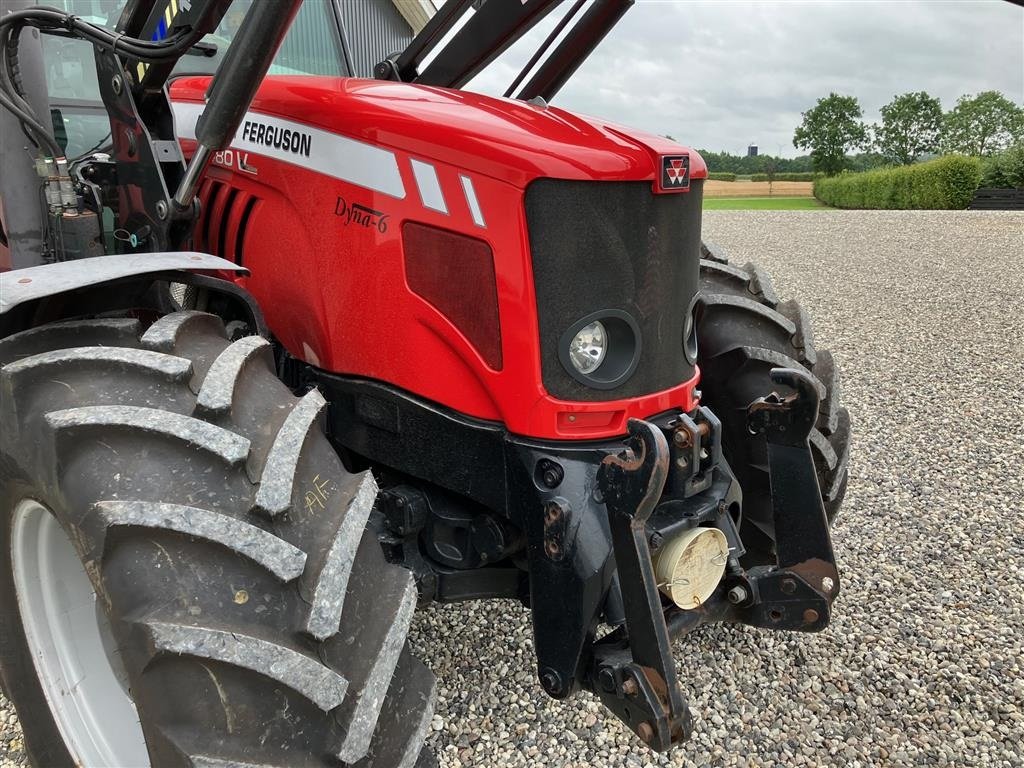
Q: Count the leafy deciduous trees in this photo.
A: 3